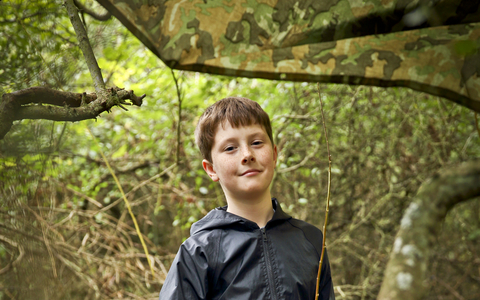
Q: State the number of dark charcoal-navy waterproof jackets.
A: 1